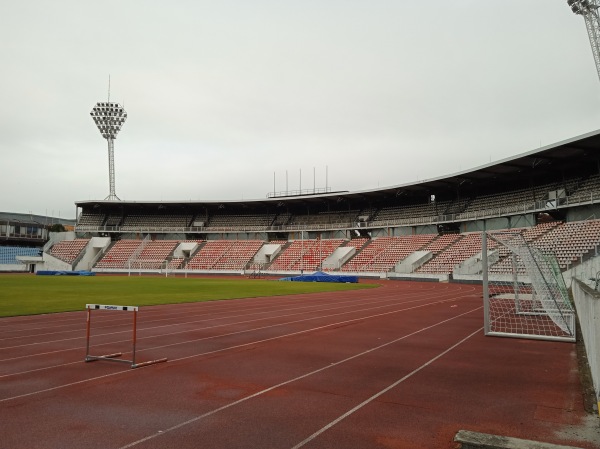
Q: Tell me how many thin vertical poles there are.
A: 5